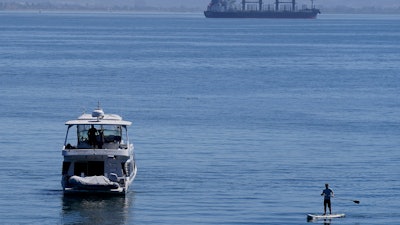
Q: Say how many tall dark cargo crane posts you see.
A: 4